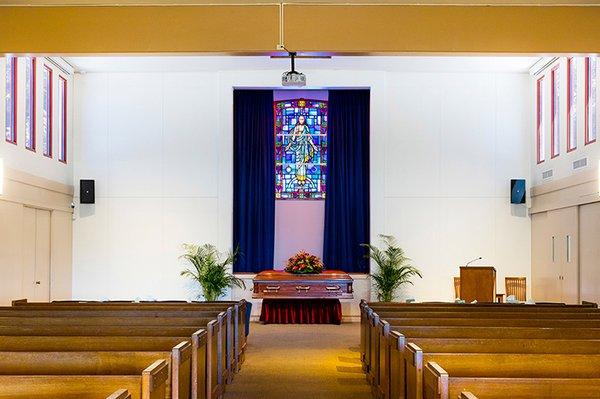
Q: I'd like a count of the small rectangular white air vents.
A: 2